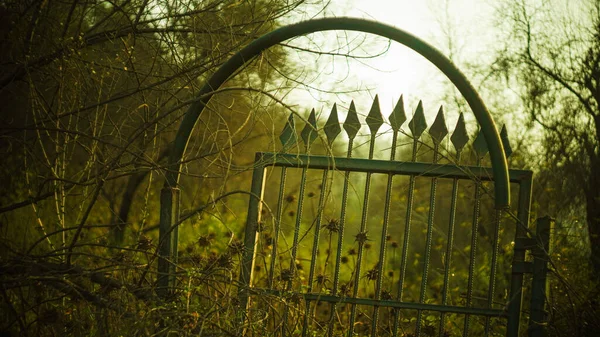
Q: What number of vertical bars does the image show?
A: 11